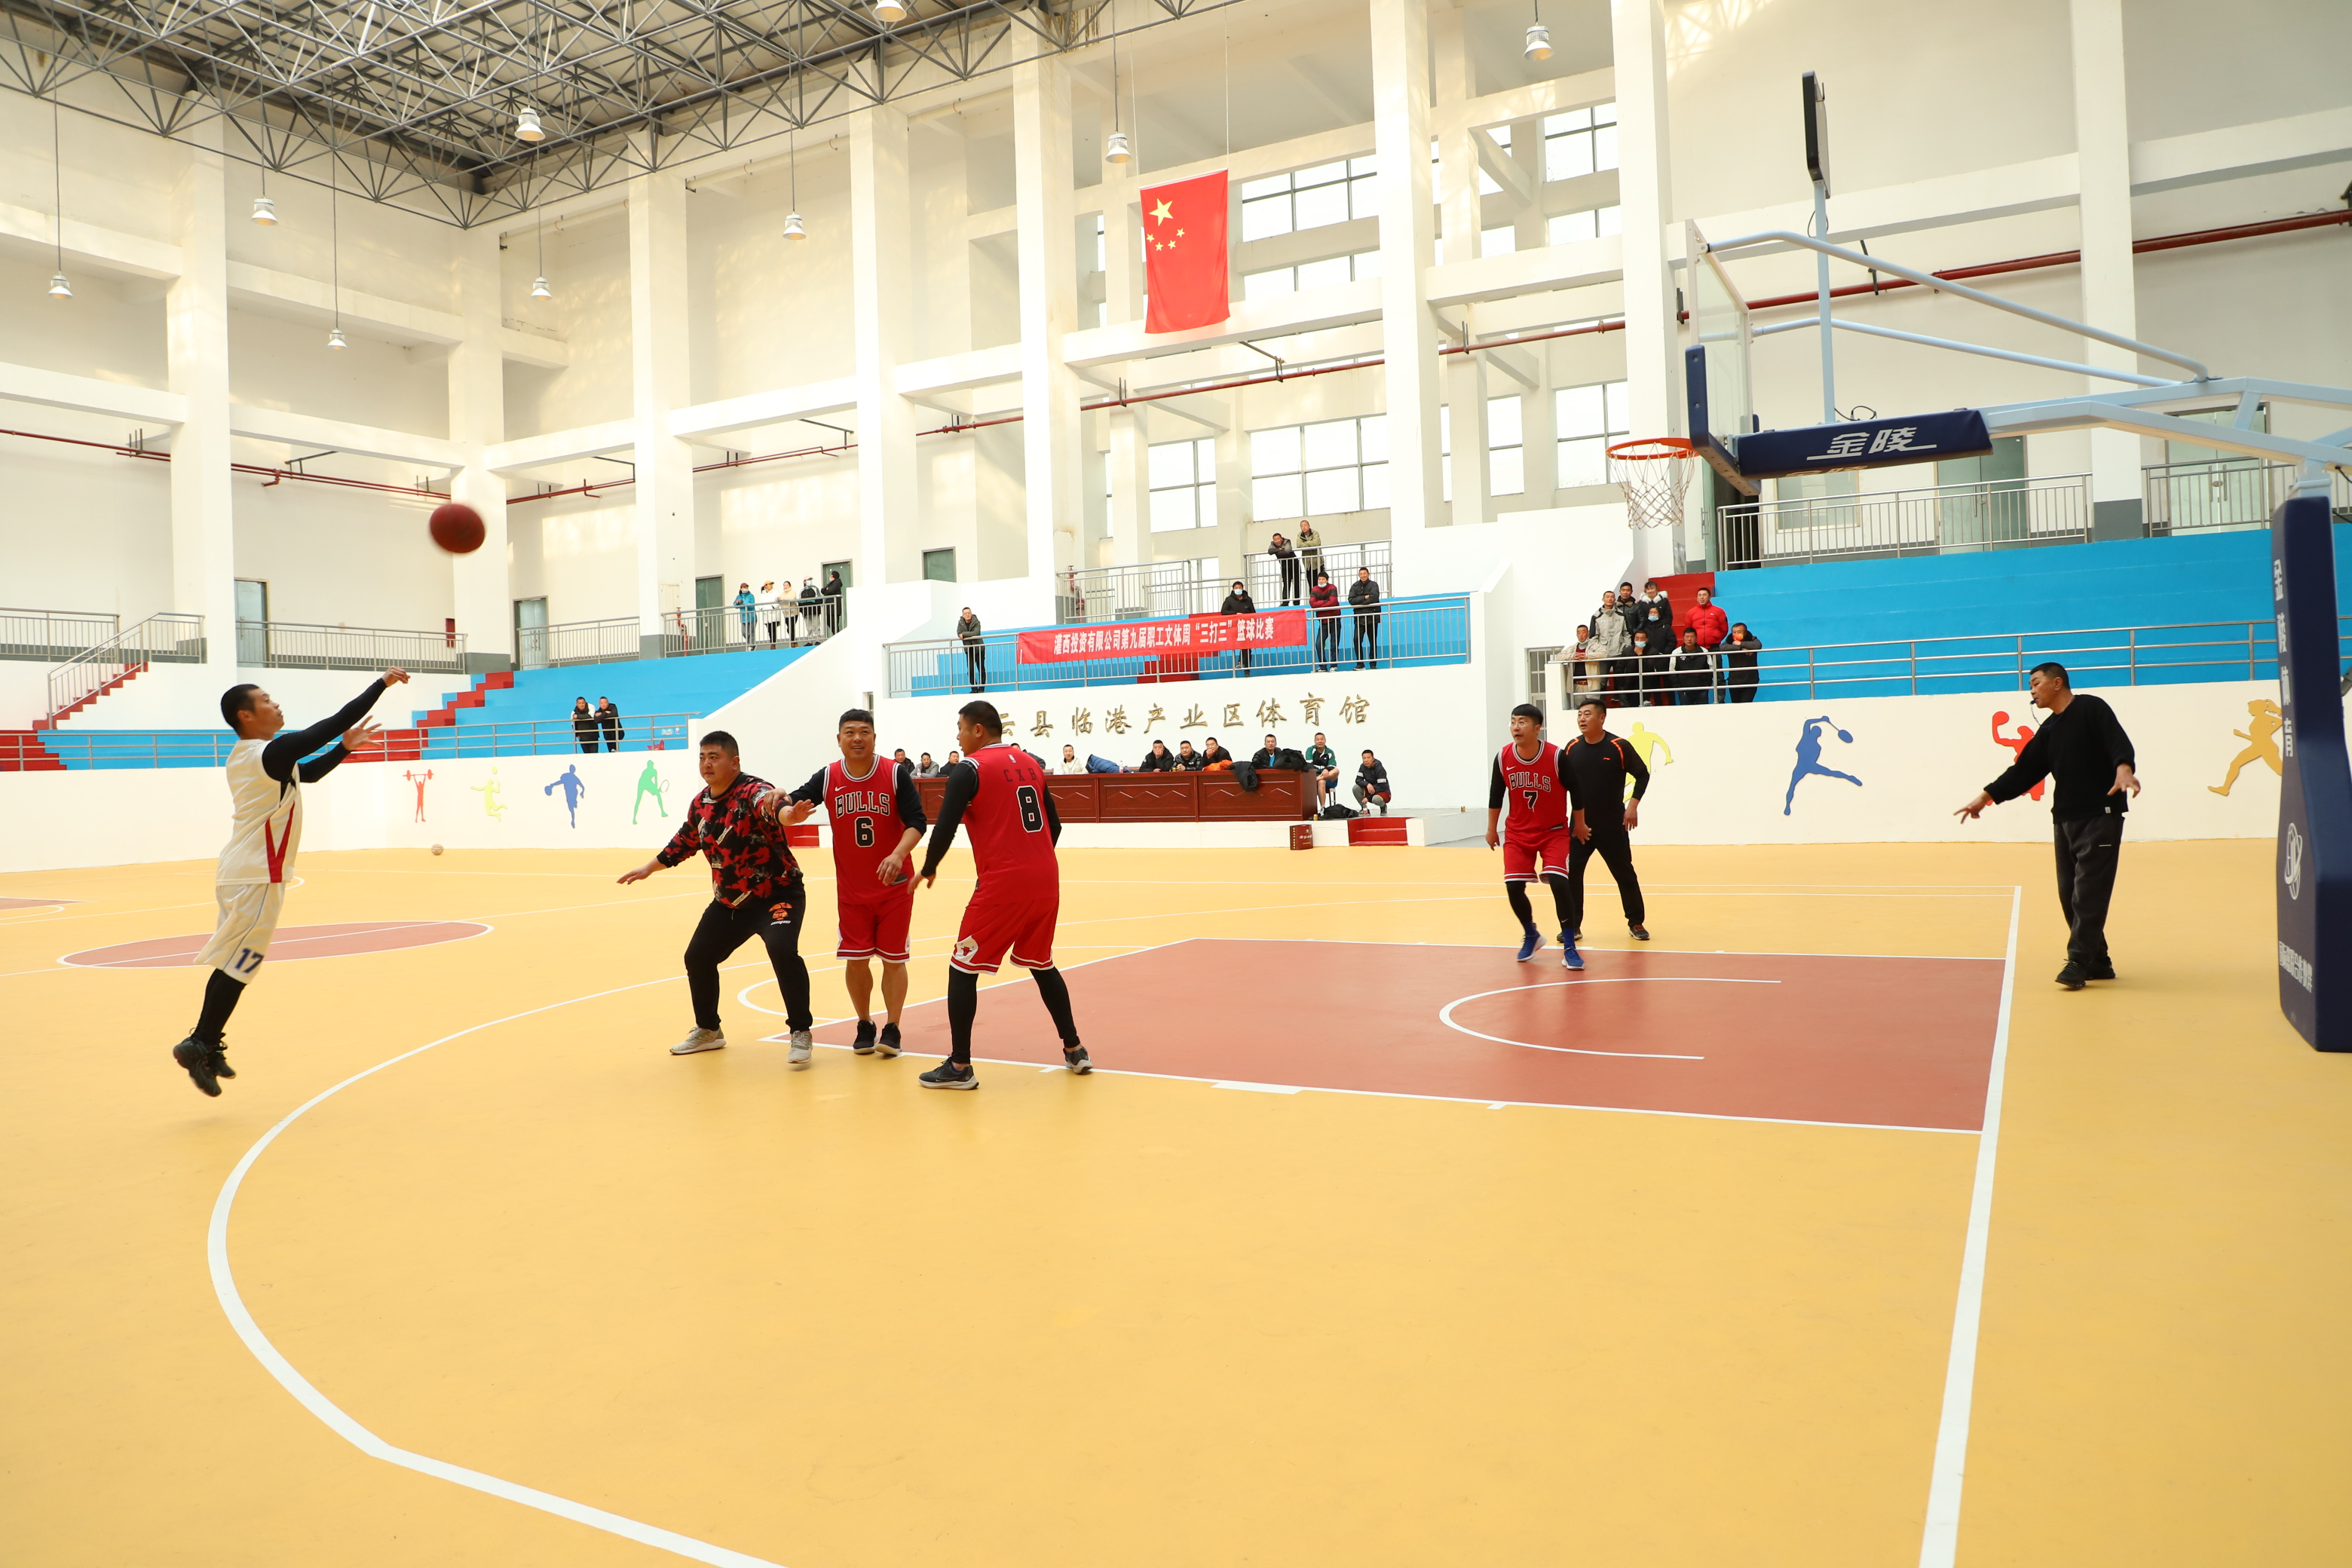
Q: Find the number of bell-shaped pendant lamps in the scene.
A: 9